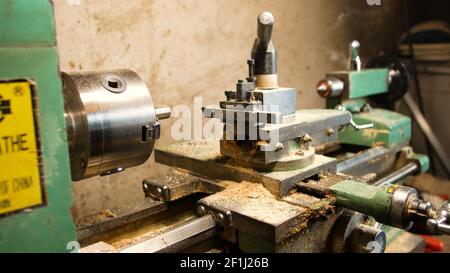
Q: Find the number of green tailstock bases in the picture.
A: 1